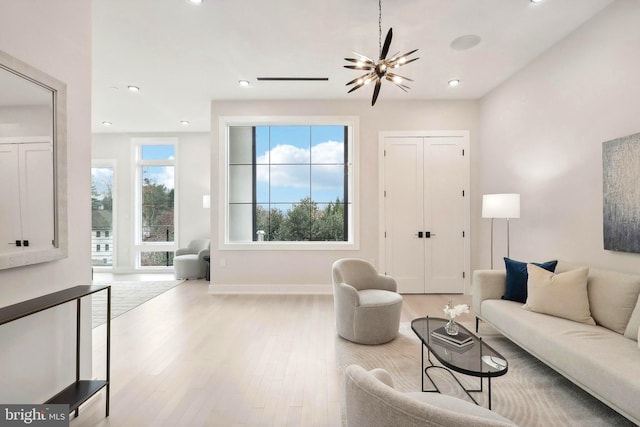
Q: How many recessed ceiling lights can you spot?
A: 7